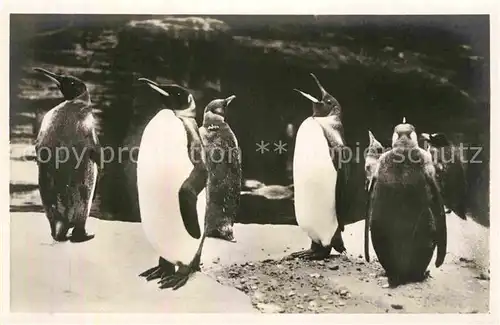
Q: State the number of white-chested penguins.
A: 2